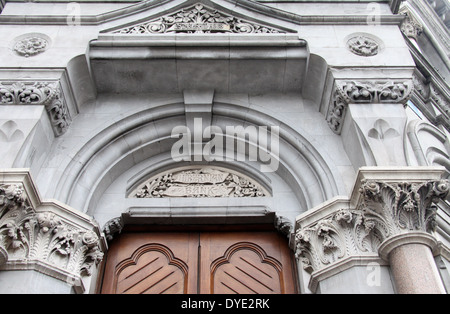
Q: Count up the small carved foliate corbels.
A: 2